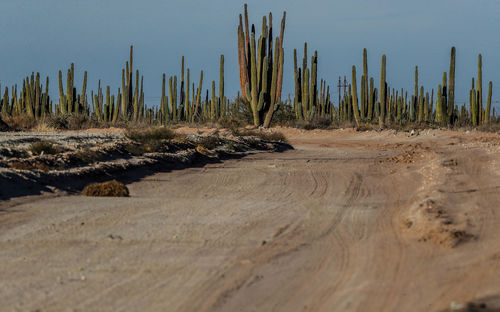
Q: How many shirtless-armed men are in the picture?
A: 0